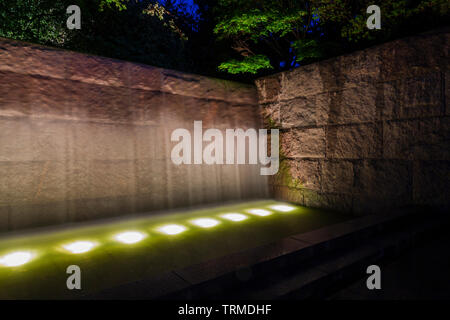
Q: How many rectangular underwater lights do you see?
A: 8